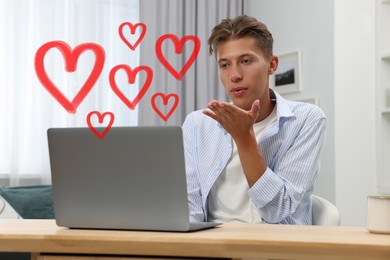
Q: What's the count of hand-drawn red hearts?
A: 6